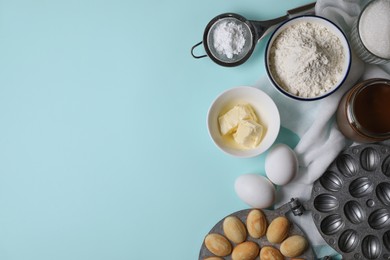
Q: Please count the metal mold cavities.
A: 13